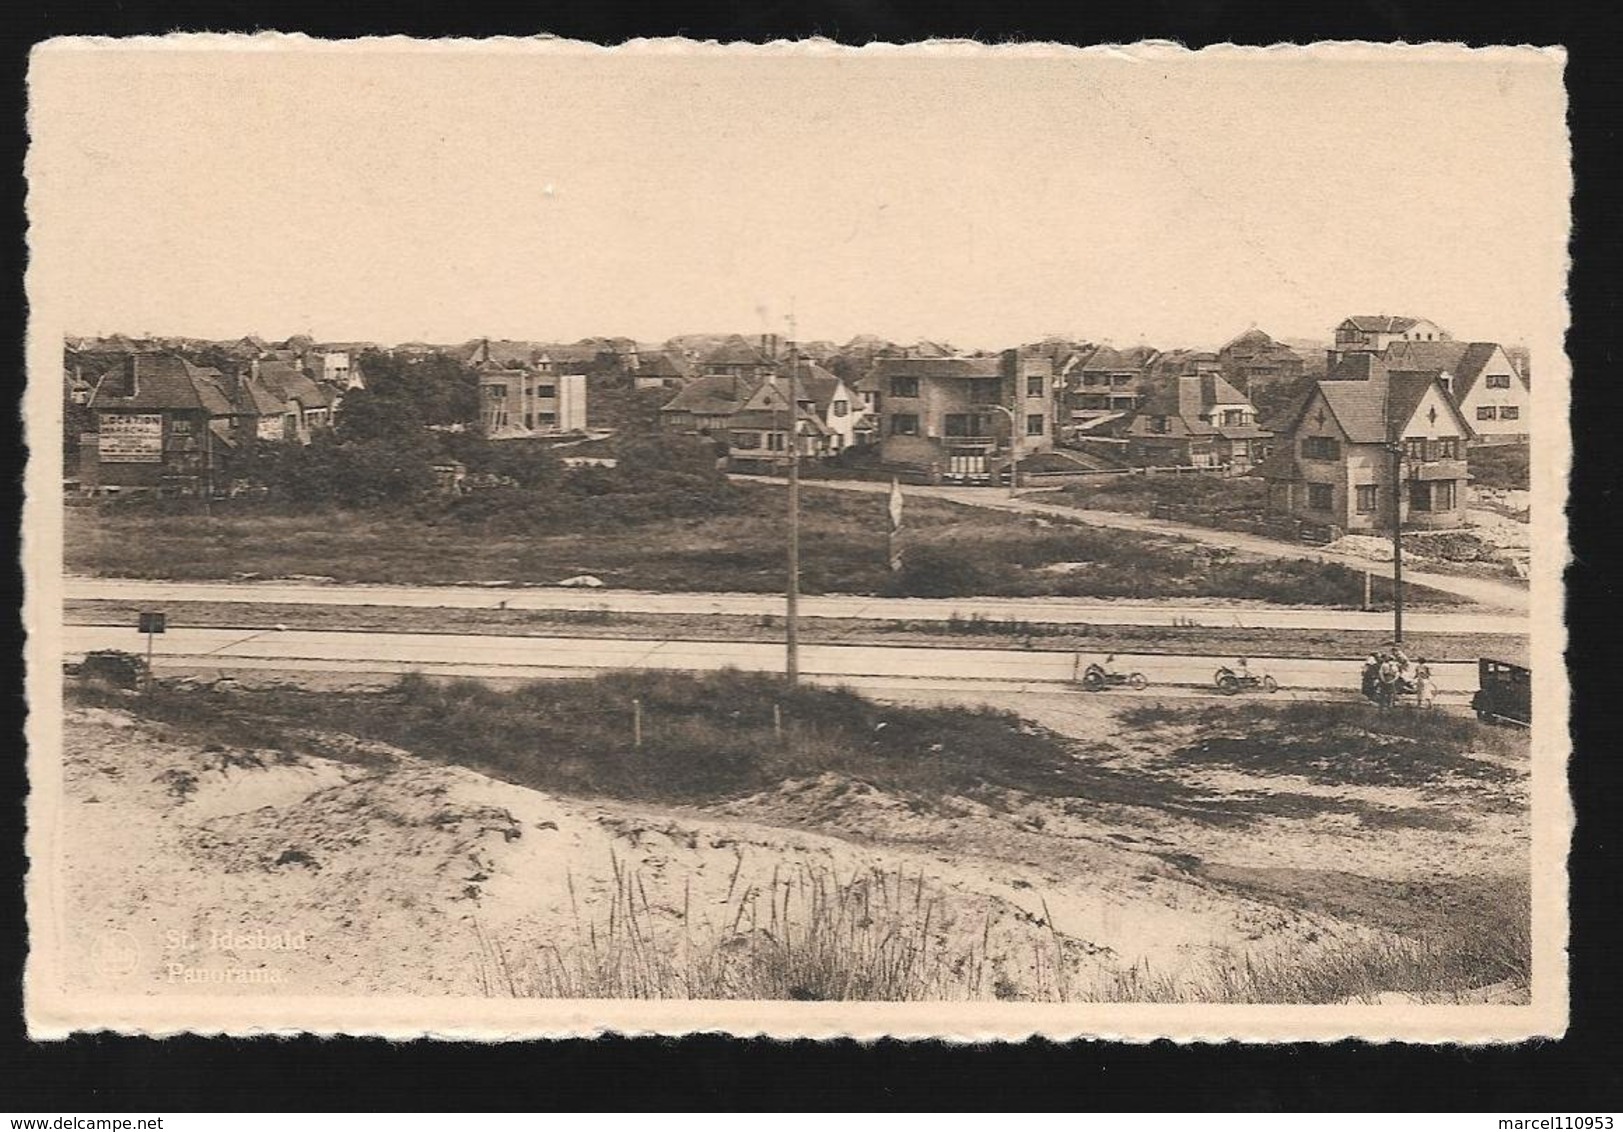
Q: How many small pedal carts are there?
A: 2